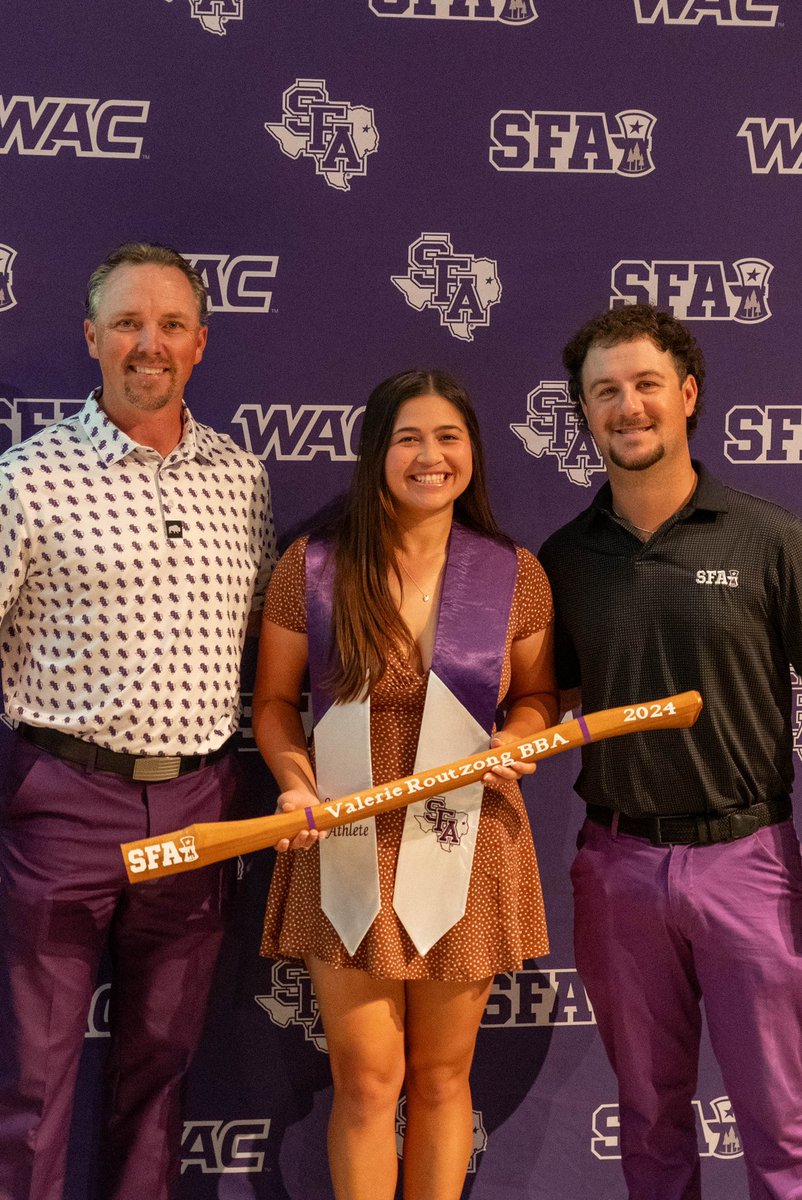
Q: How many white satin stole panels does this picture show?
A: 2